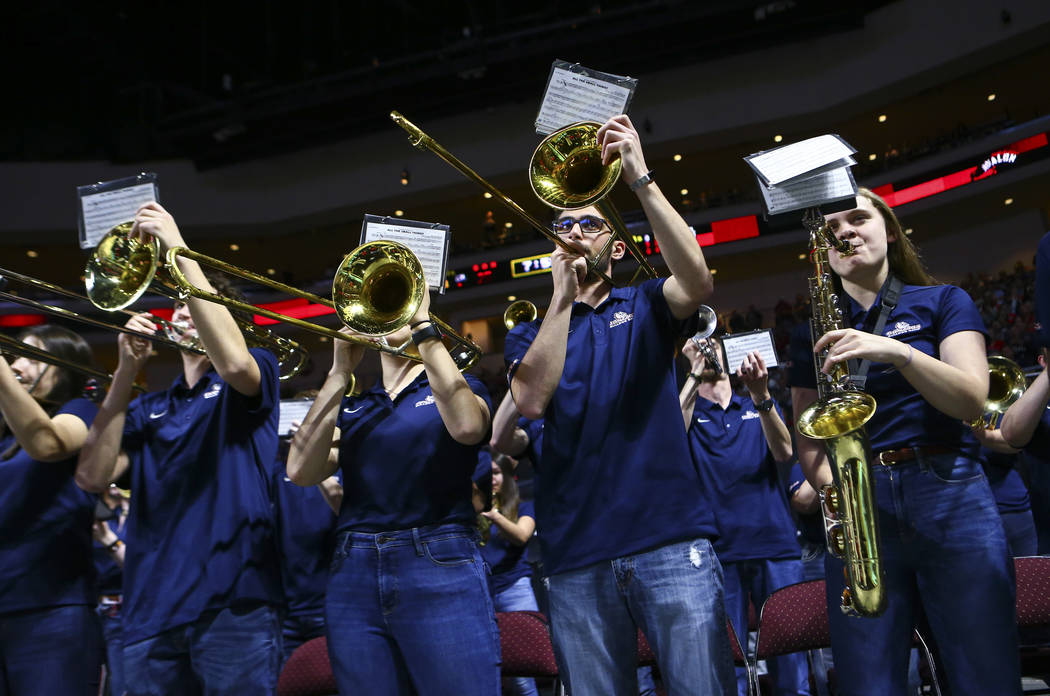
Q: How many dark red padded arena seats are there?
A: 5